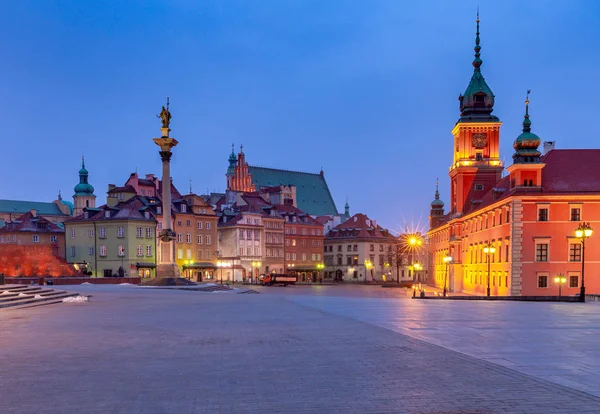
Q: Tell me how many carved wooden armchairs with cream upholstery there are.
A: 0